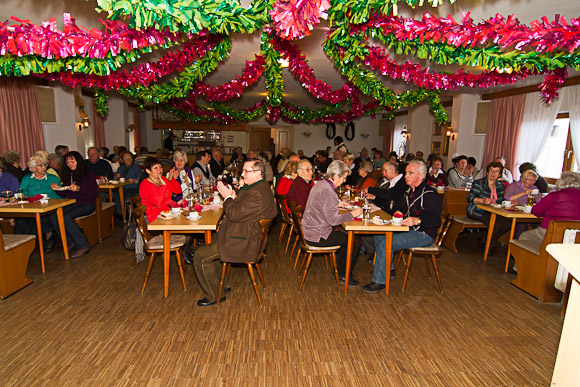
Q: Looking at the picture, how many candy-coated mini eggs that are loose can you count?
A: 0